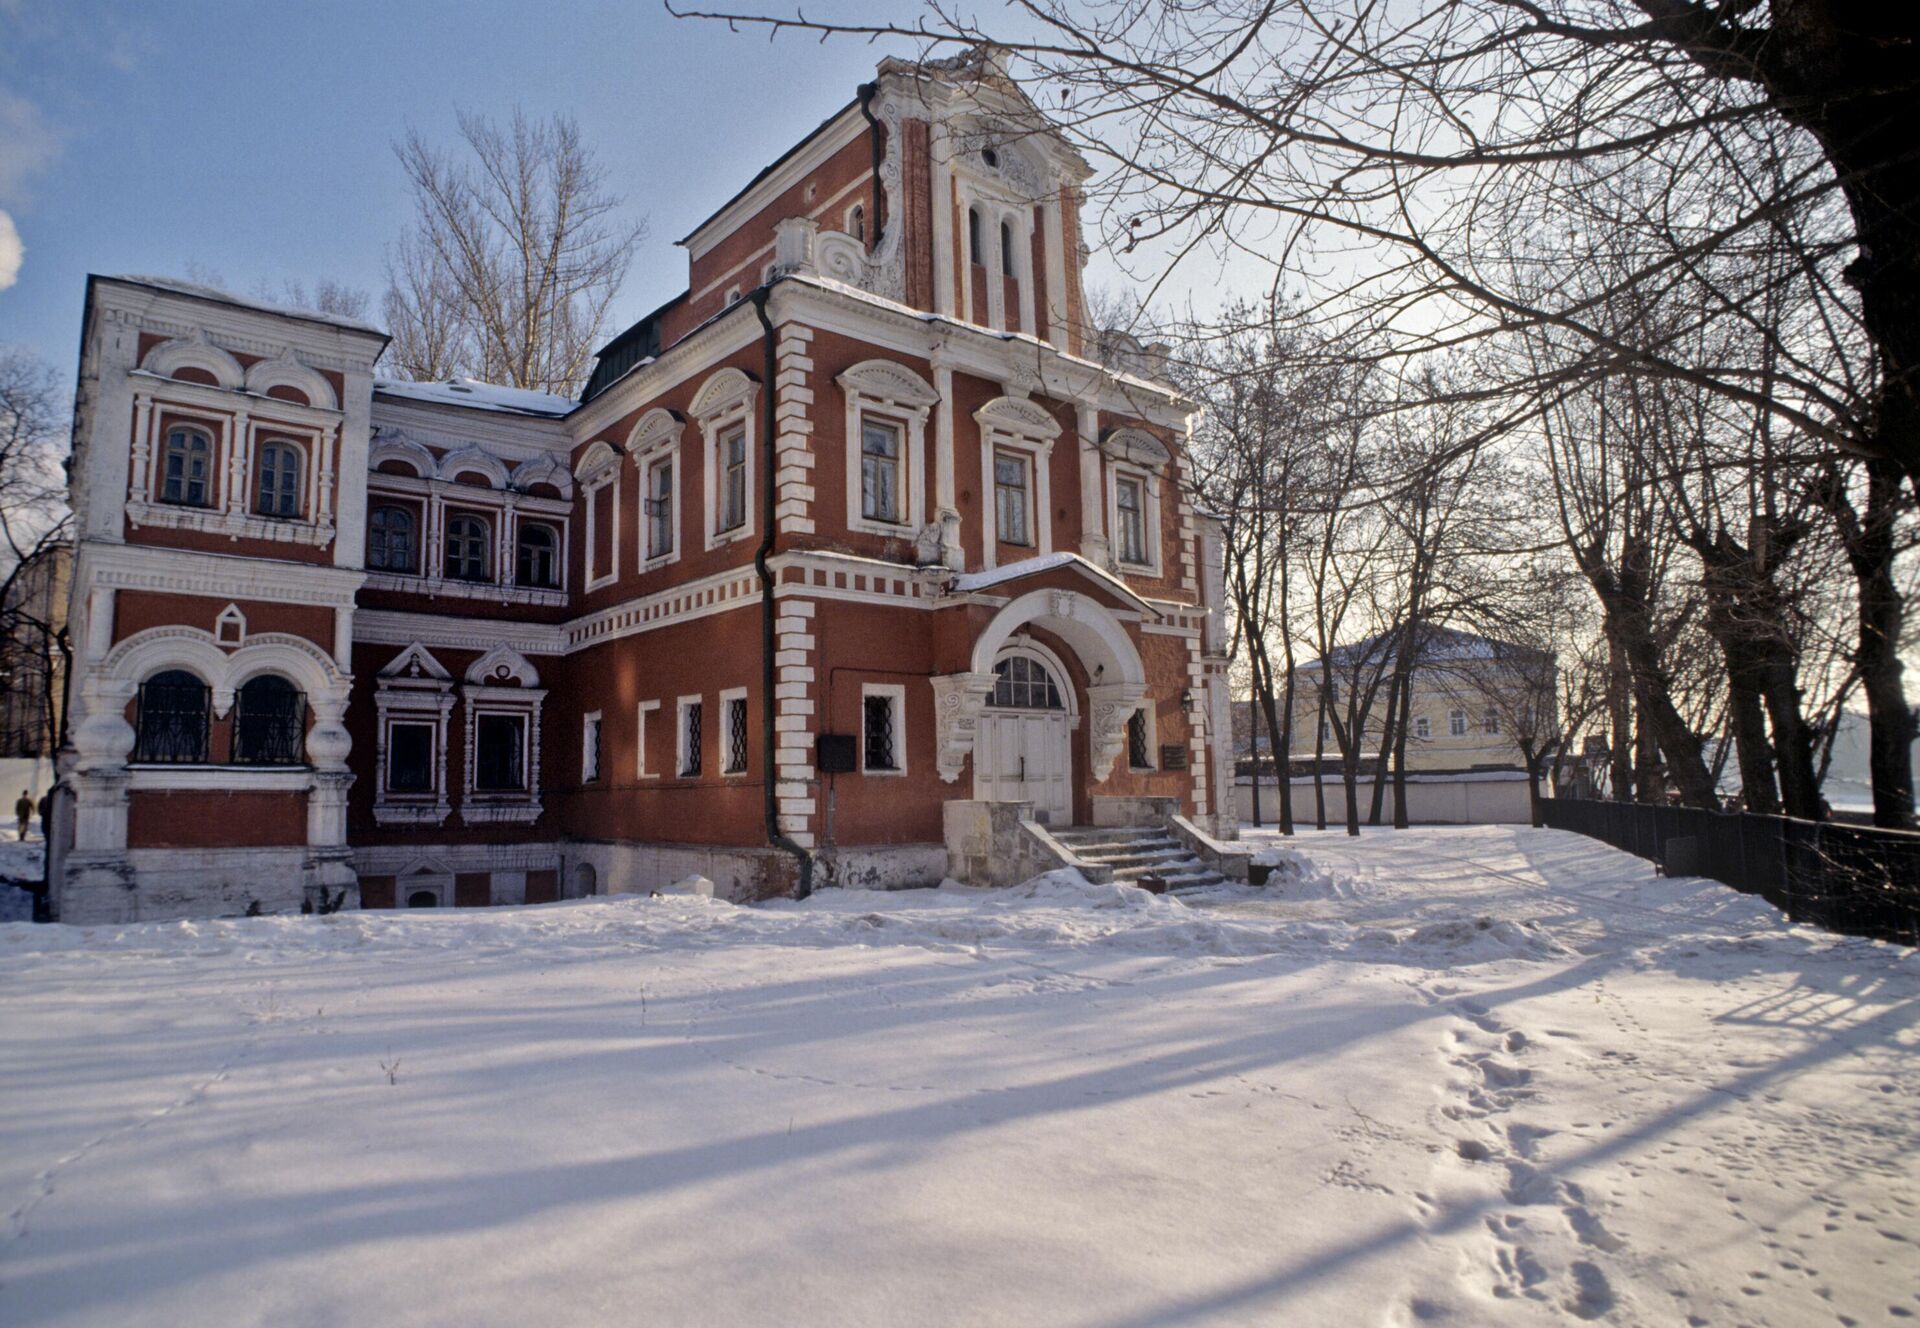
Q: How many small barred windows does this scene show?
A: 5